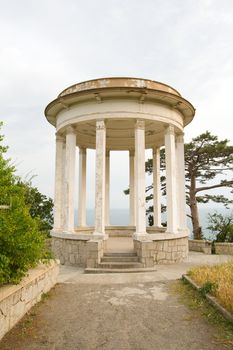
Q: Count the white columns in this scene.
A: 10